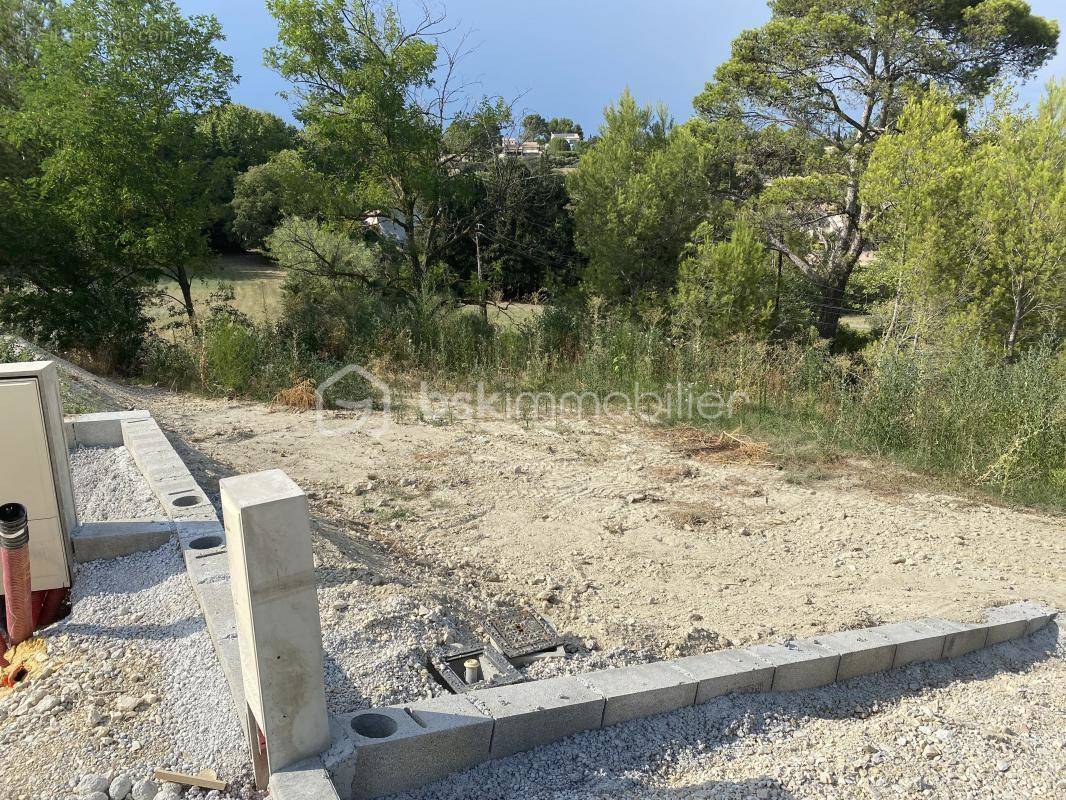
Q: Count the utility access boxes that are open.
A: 1